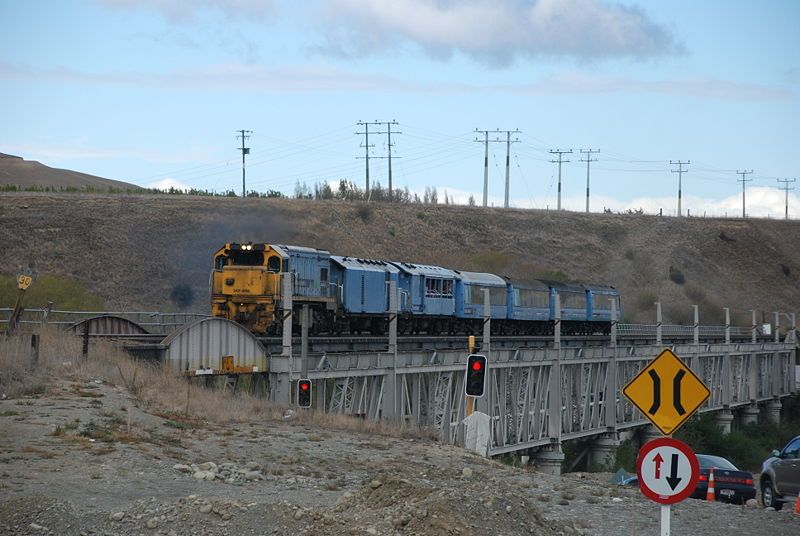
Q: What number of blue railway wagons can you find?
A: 6